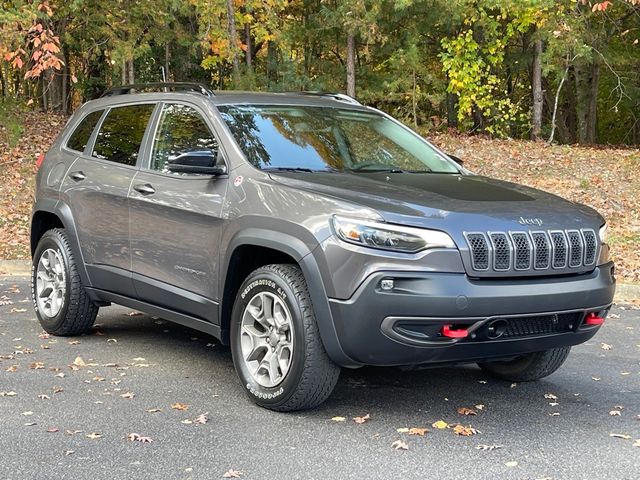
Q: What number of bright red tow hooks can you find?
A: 2